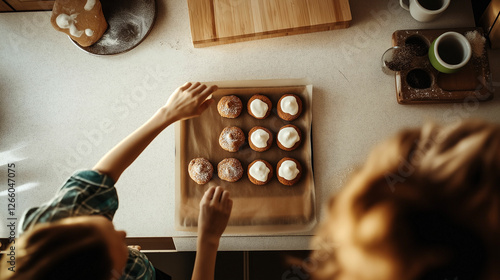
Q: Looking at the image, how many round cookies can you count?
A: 10